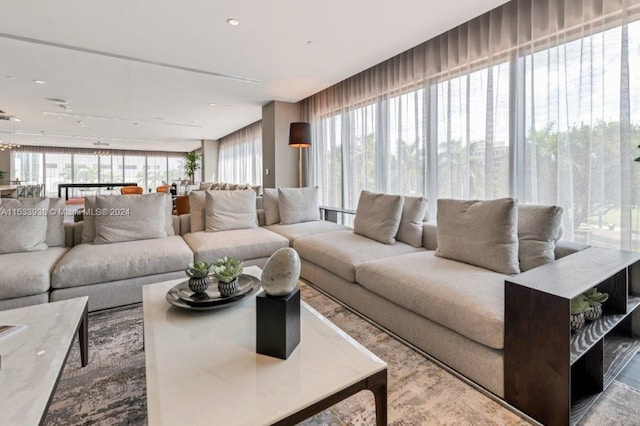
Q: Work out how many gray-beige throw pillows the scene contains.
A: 12